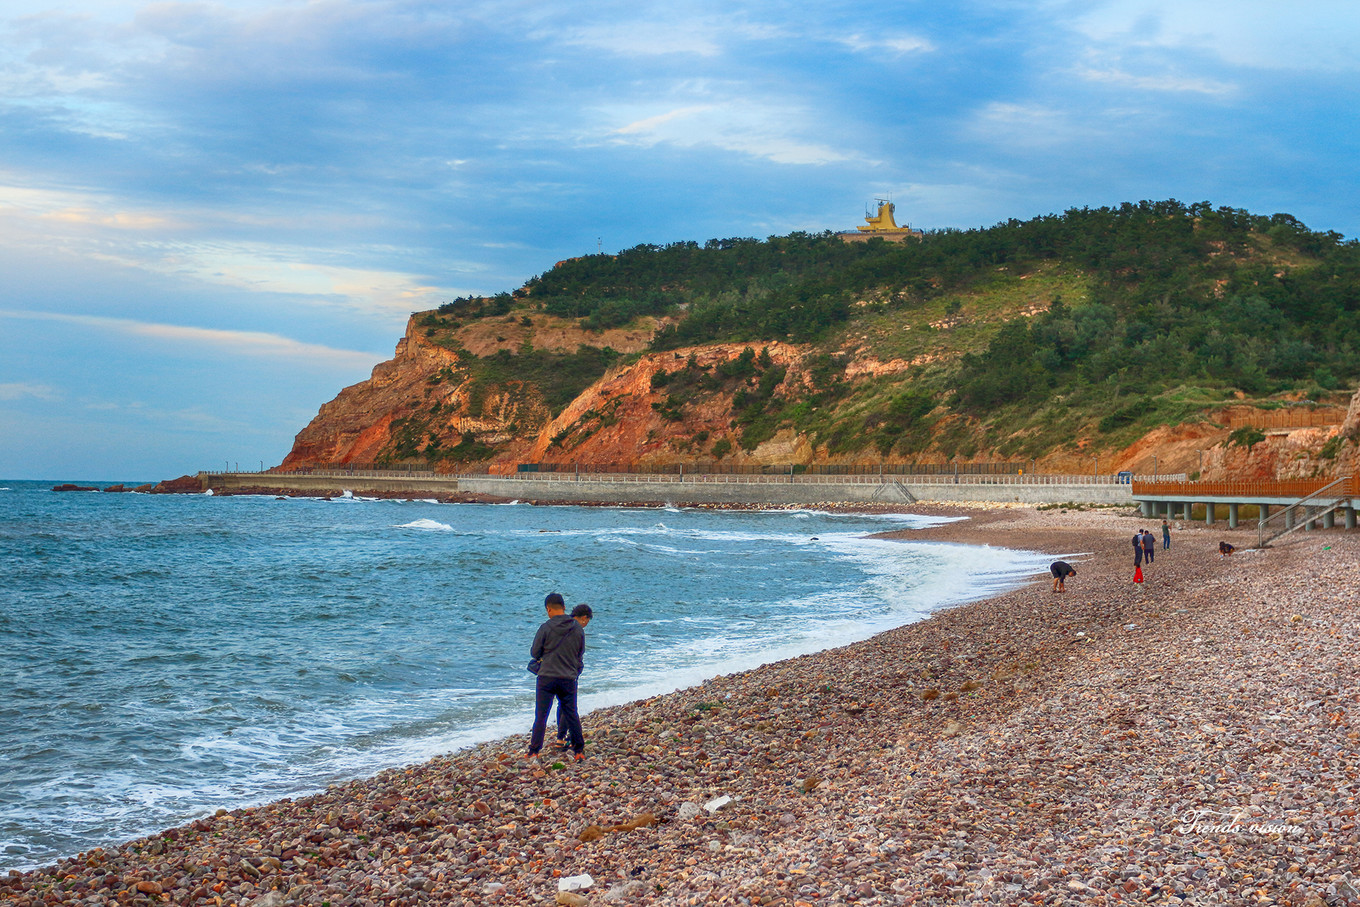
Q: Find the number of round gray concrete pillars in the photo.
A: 11